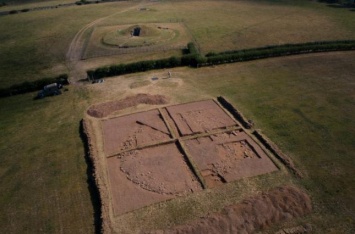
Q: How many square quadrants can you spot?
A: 4